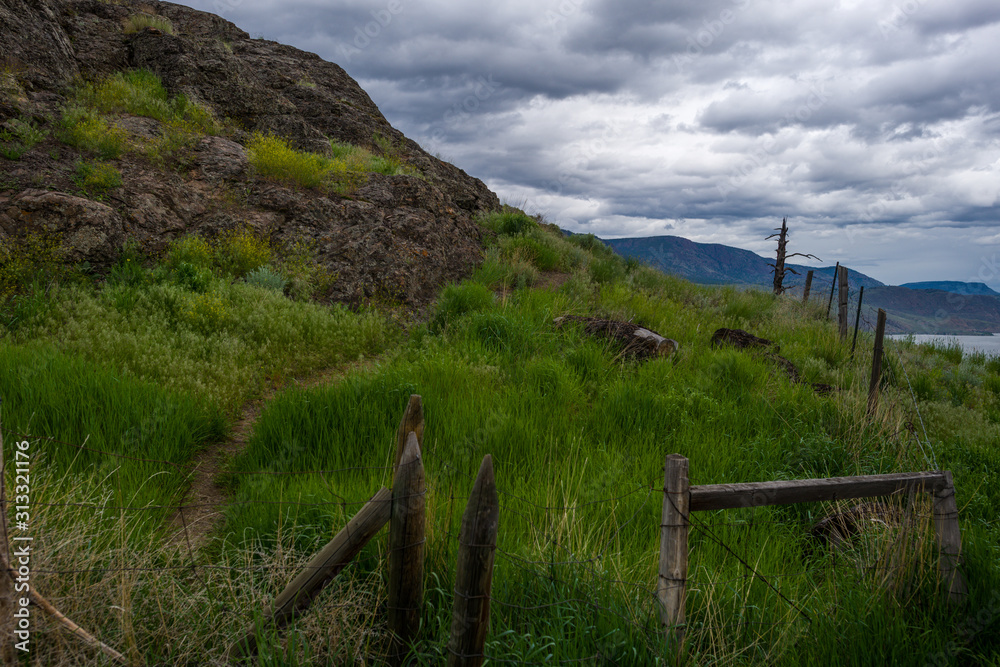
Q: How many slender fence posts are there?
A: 2